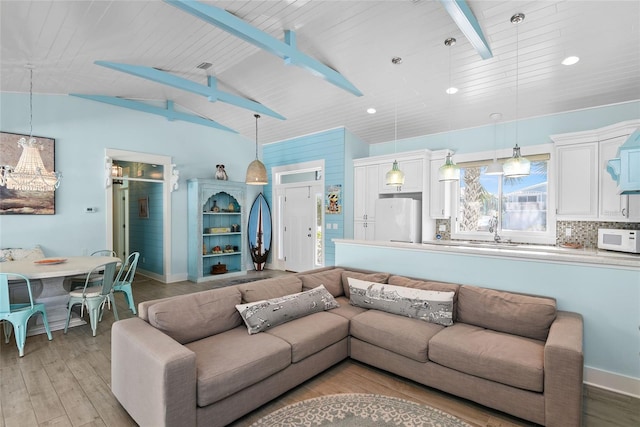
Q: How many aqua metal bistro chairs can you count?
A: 4